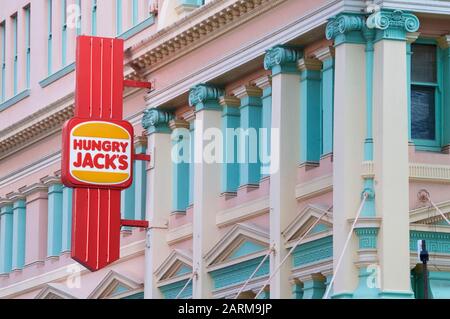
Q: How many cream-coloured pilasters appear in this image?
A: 5